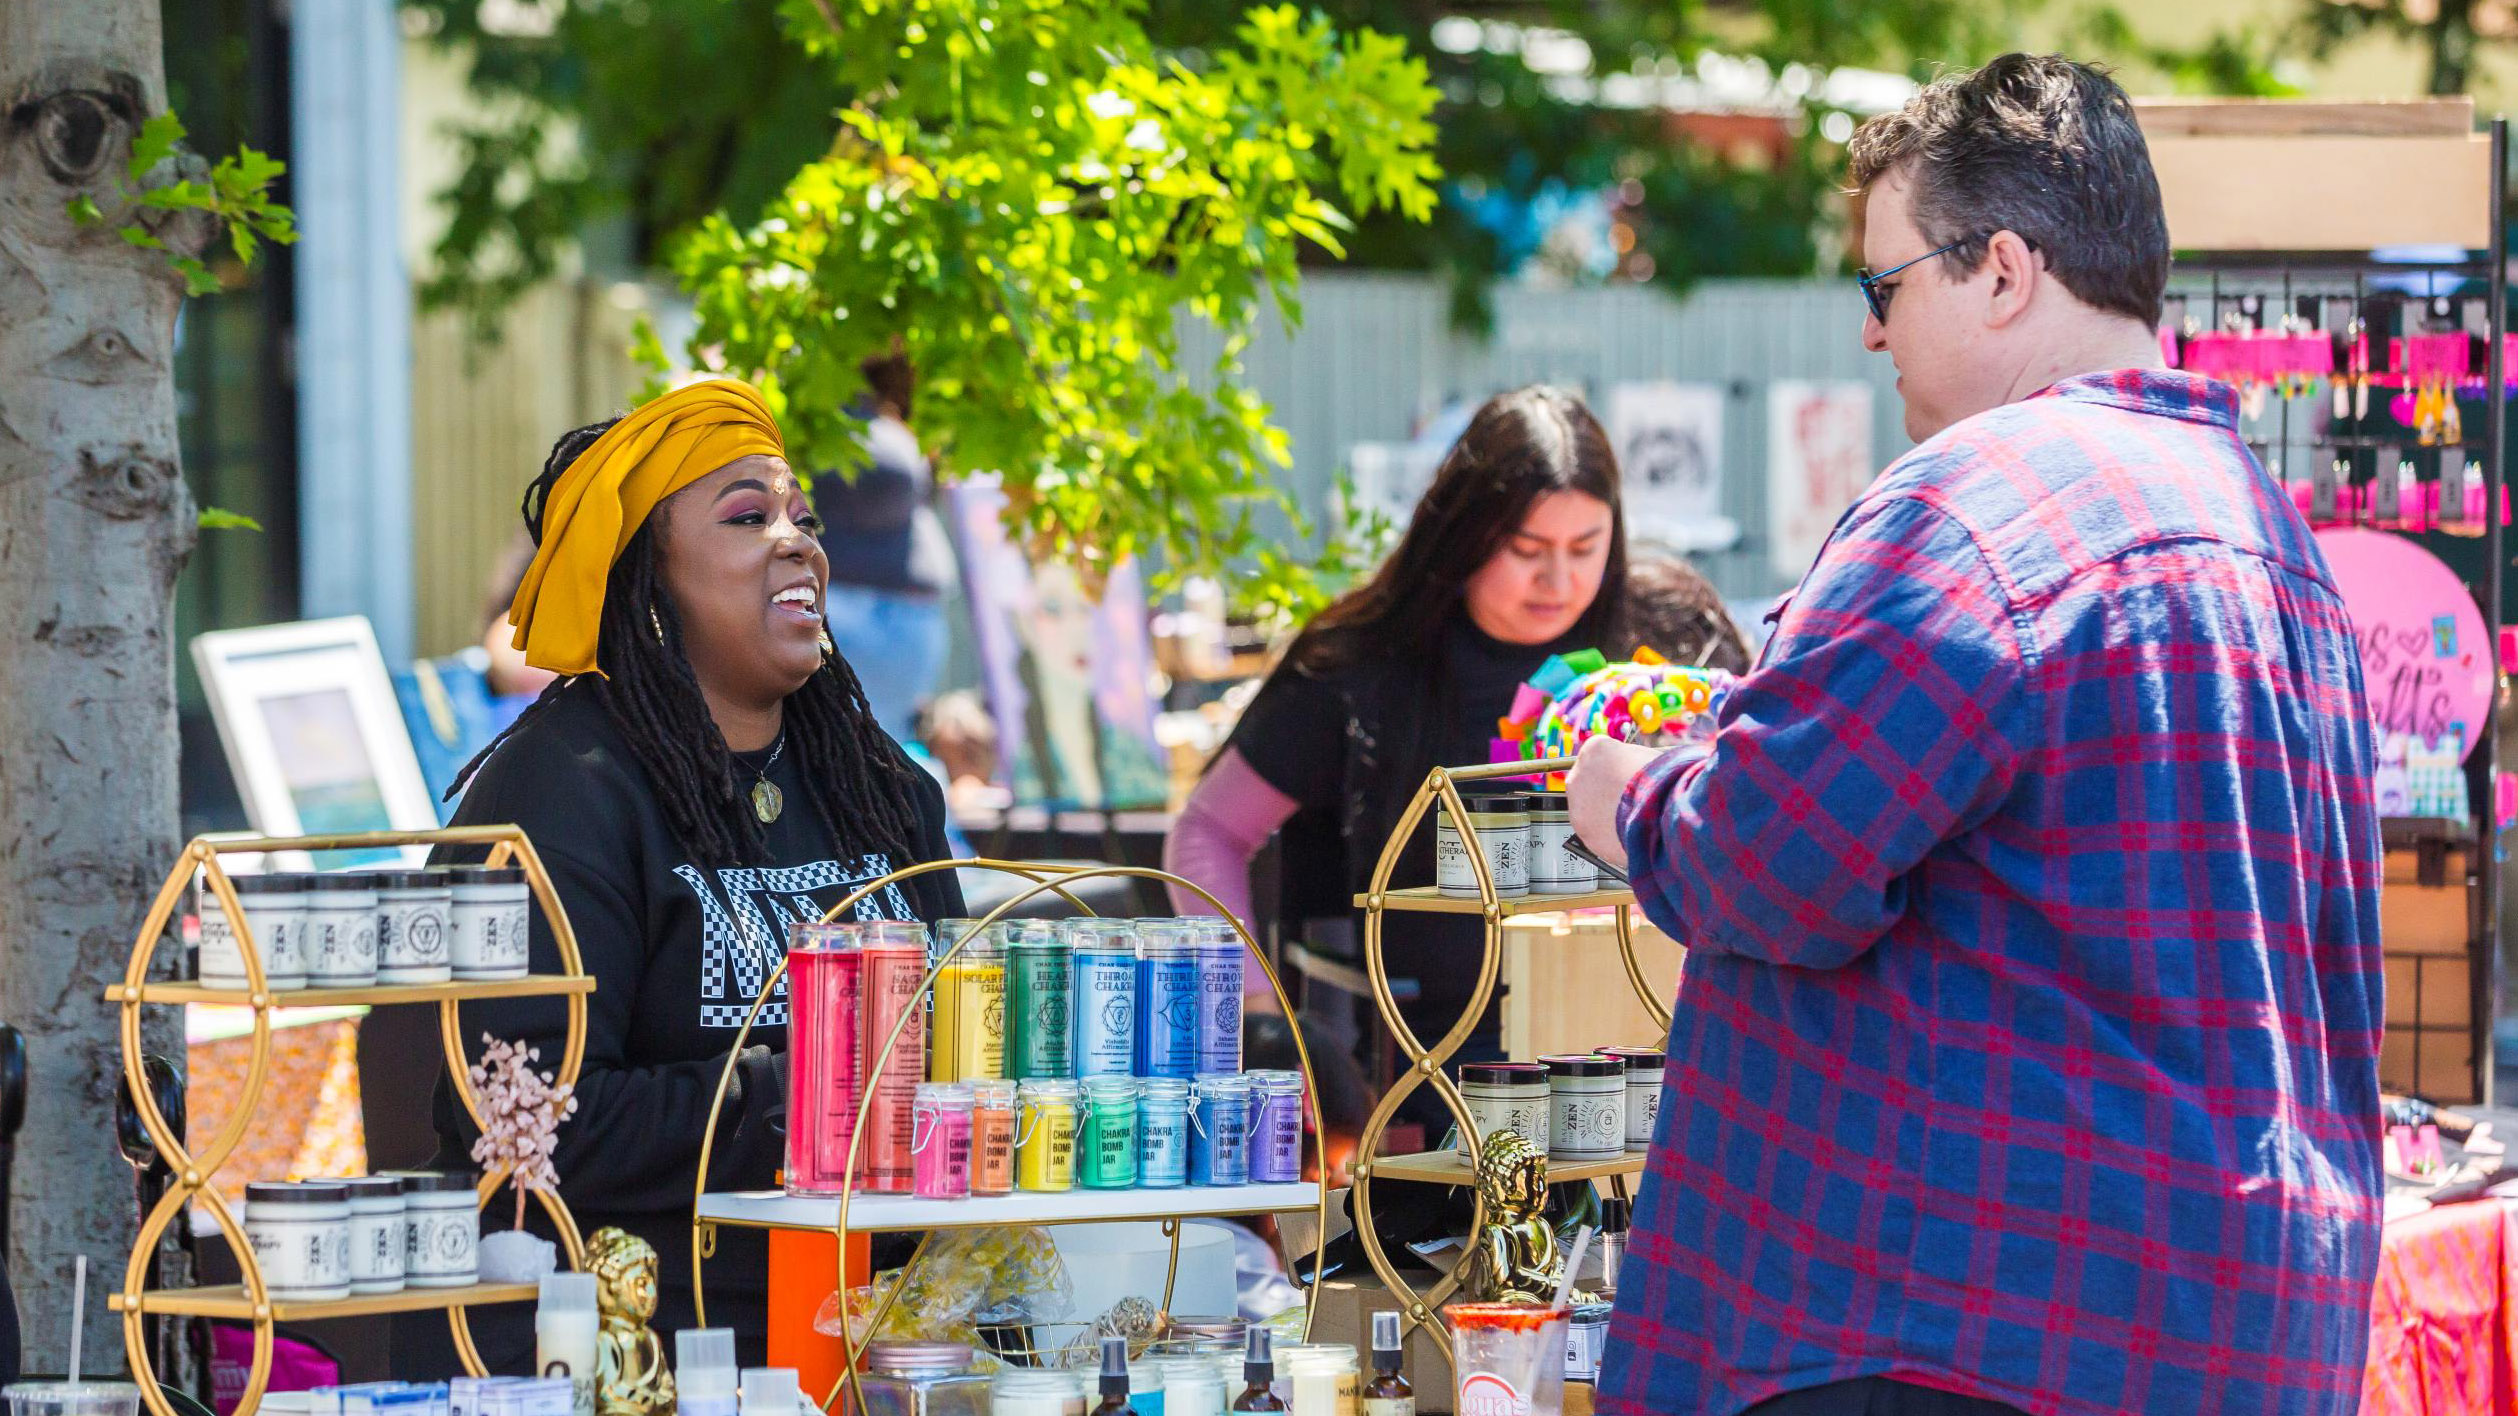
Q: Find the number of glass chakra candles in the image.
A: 7